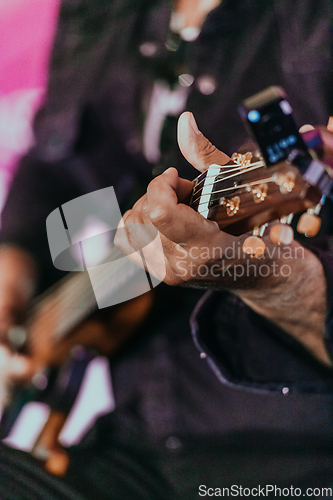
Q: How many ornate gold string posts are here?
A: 4